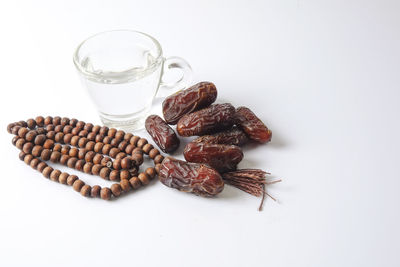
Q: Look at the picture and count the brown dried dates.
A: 7